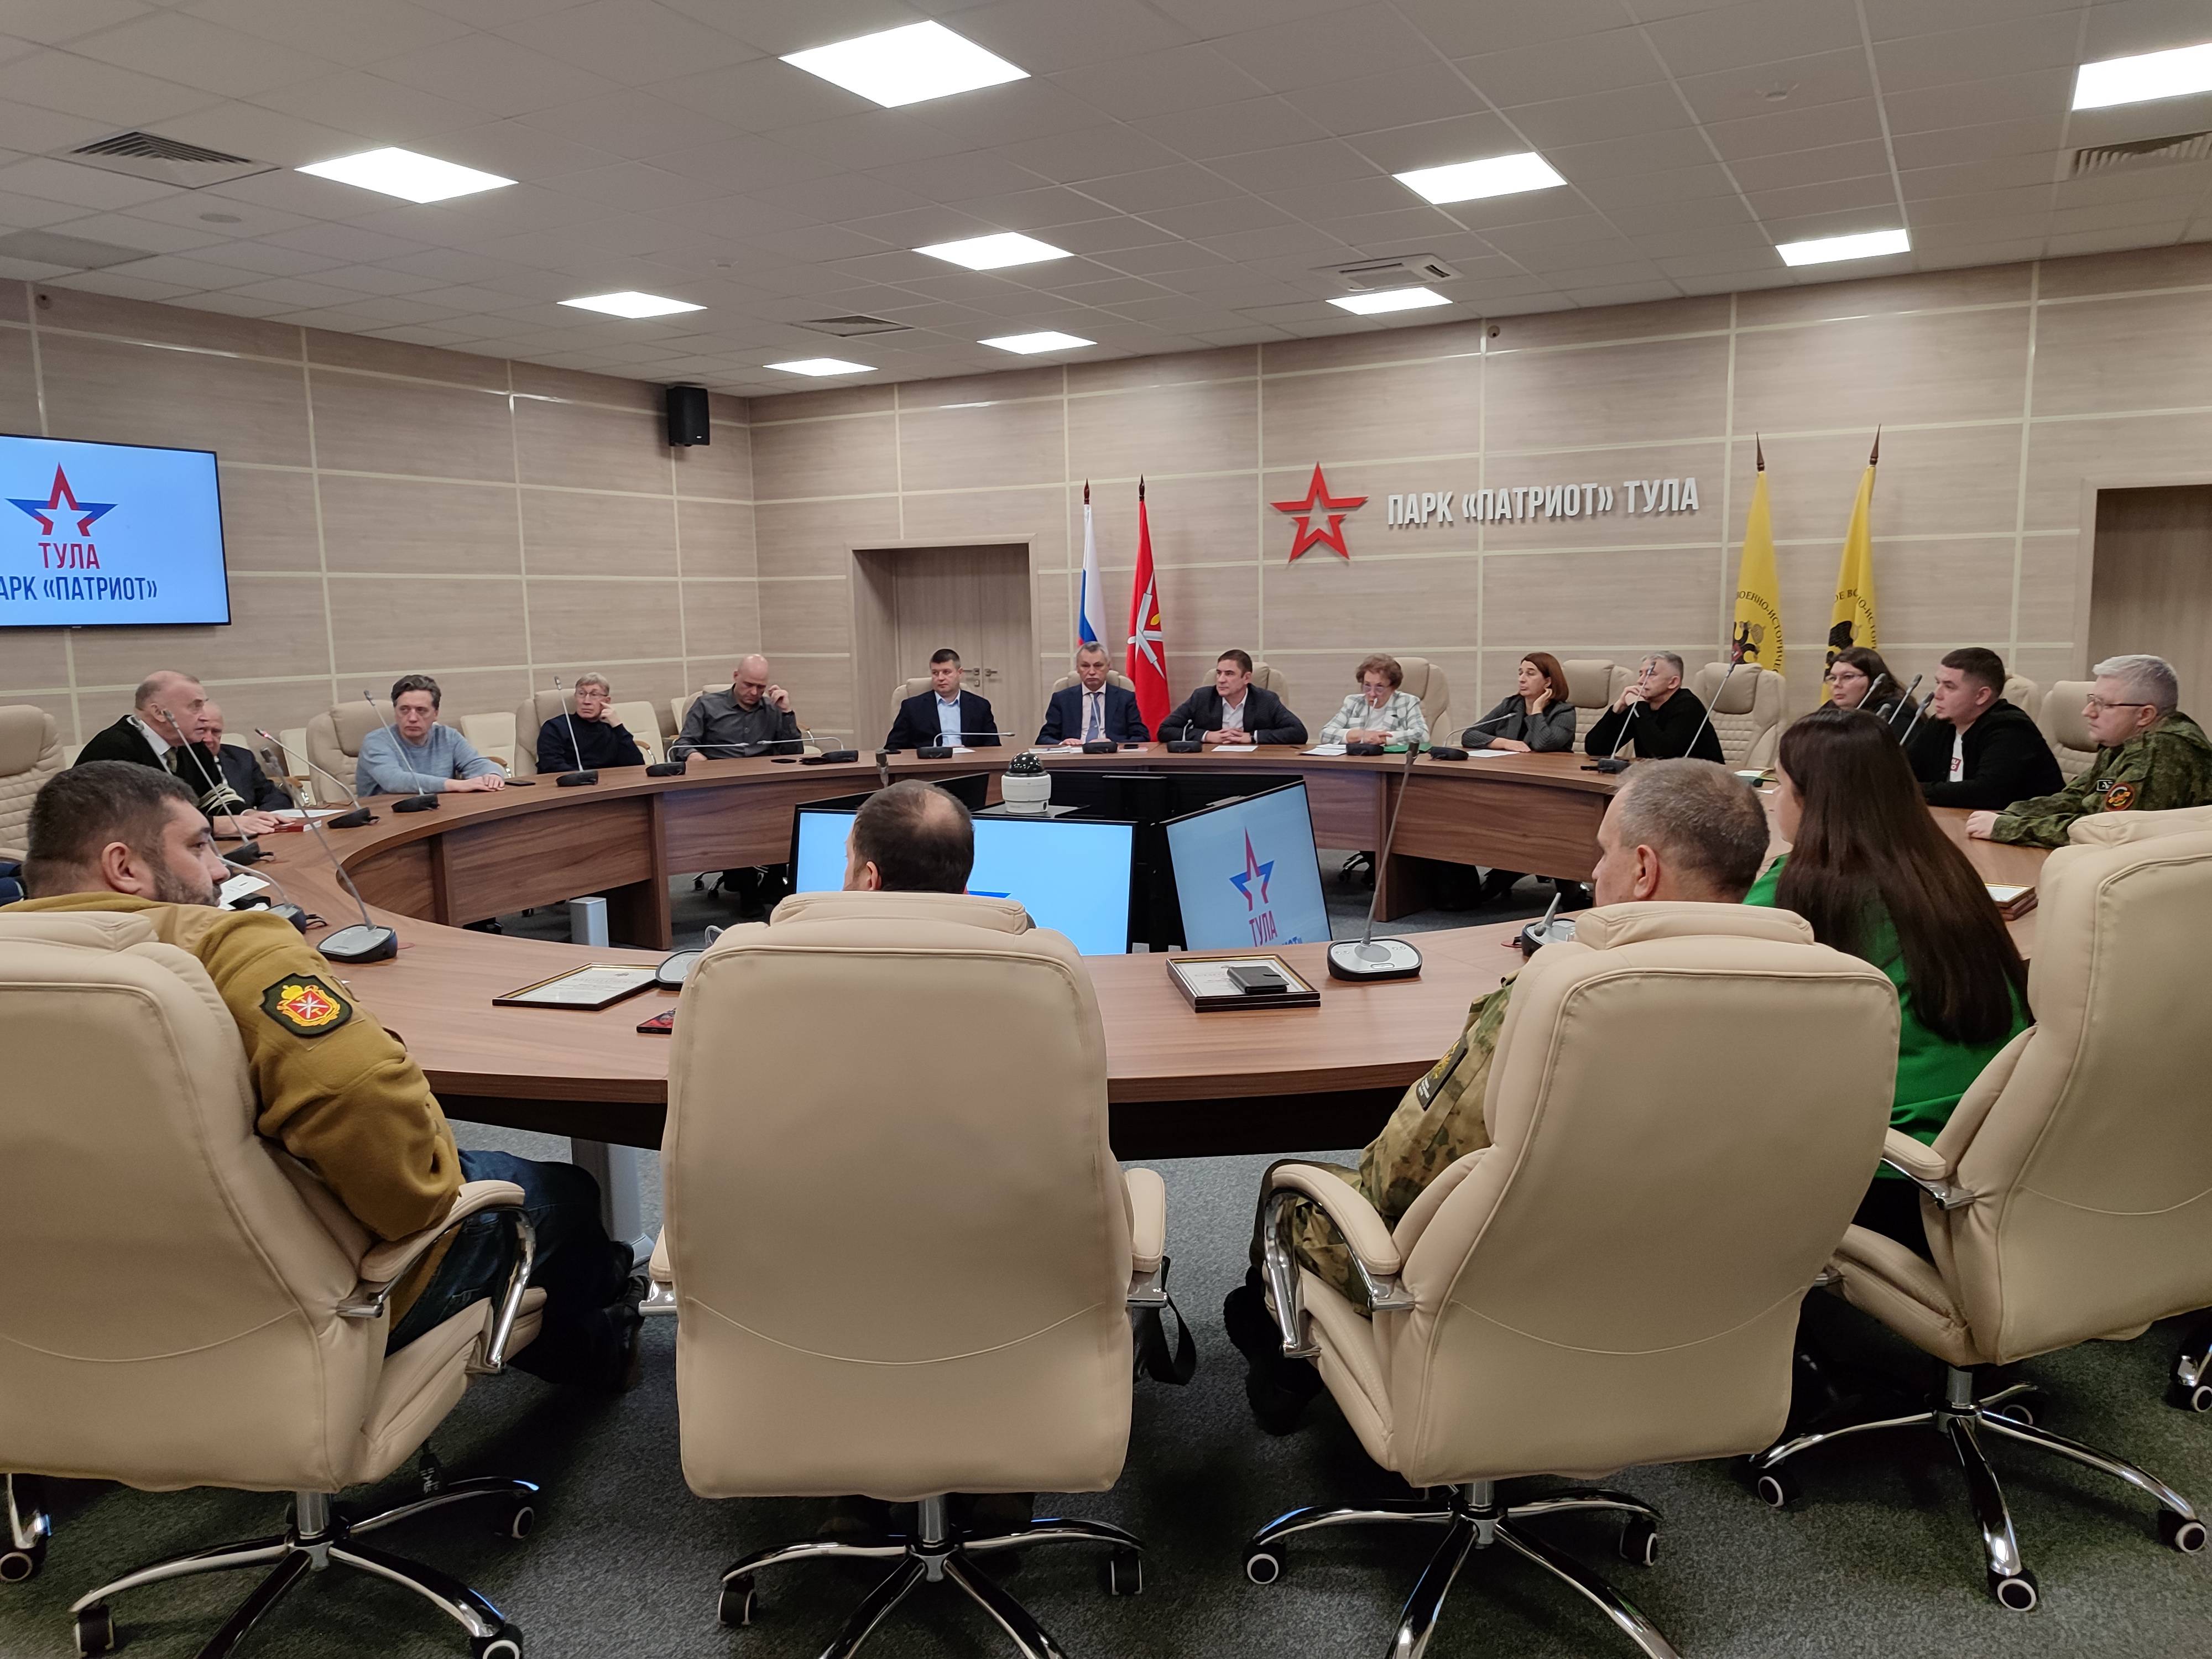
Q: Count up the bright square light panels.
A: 10